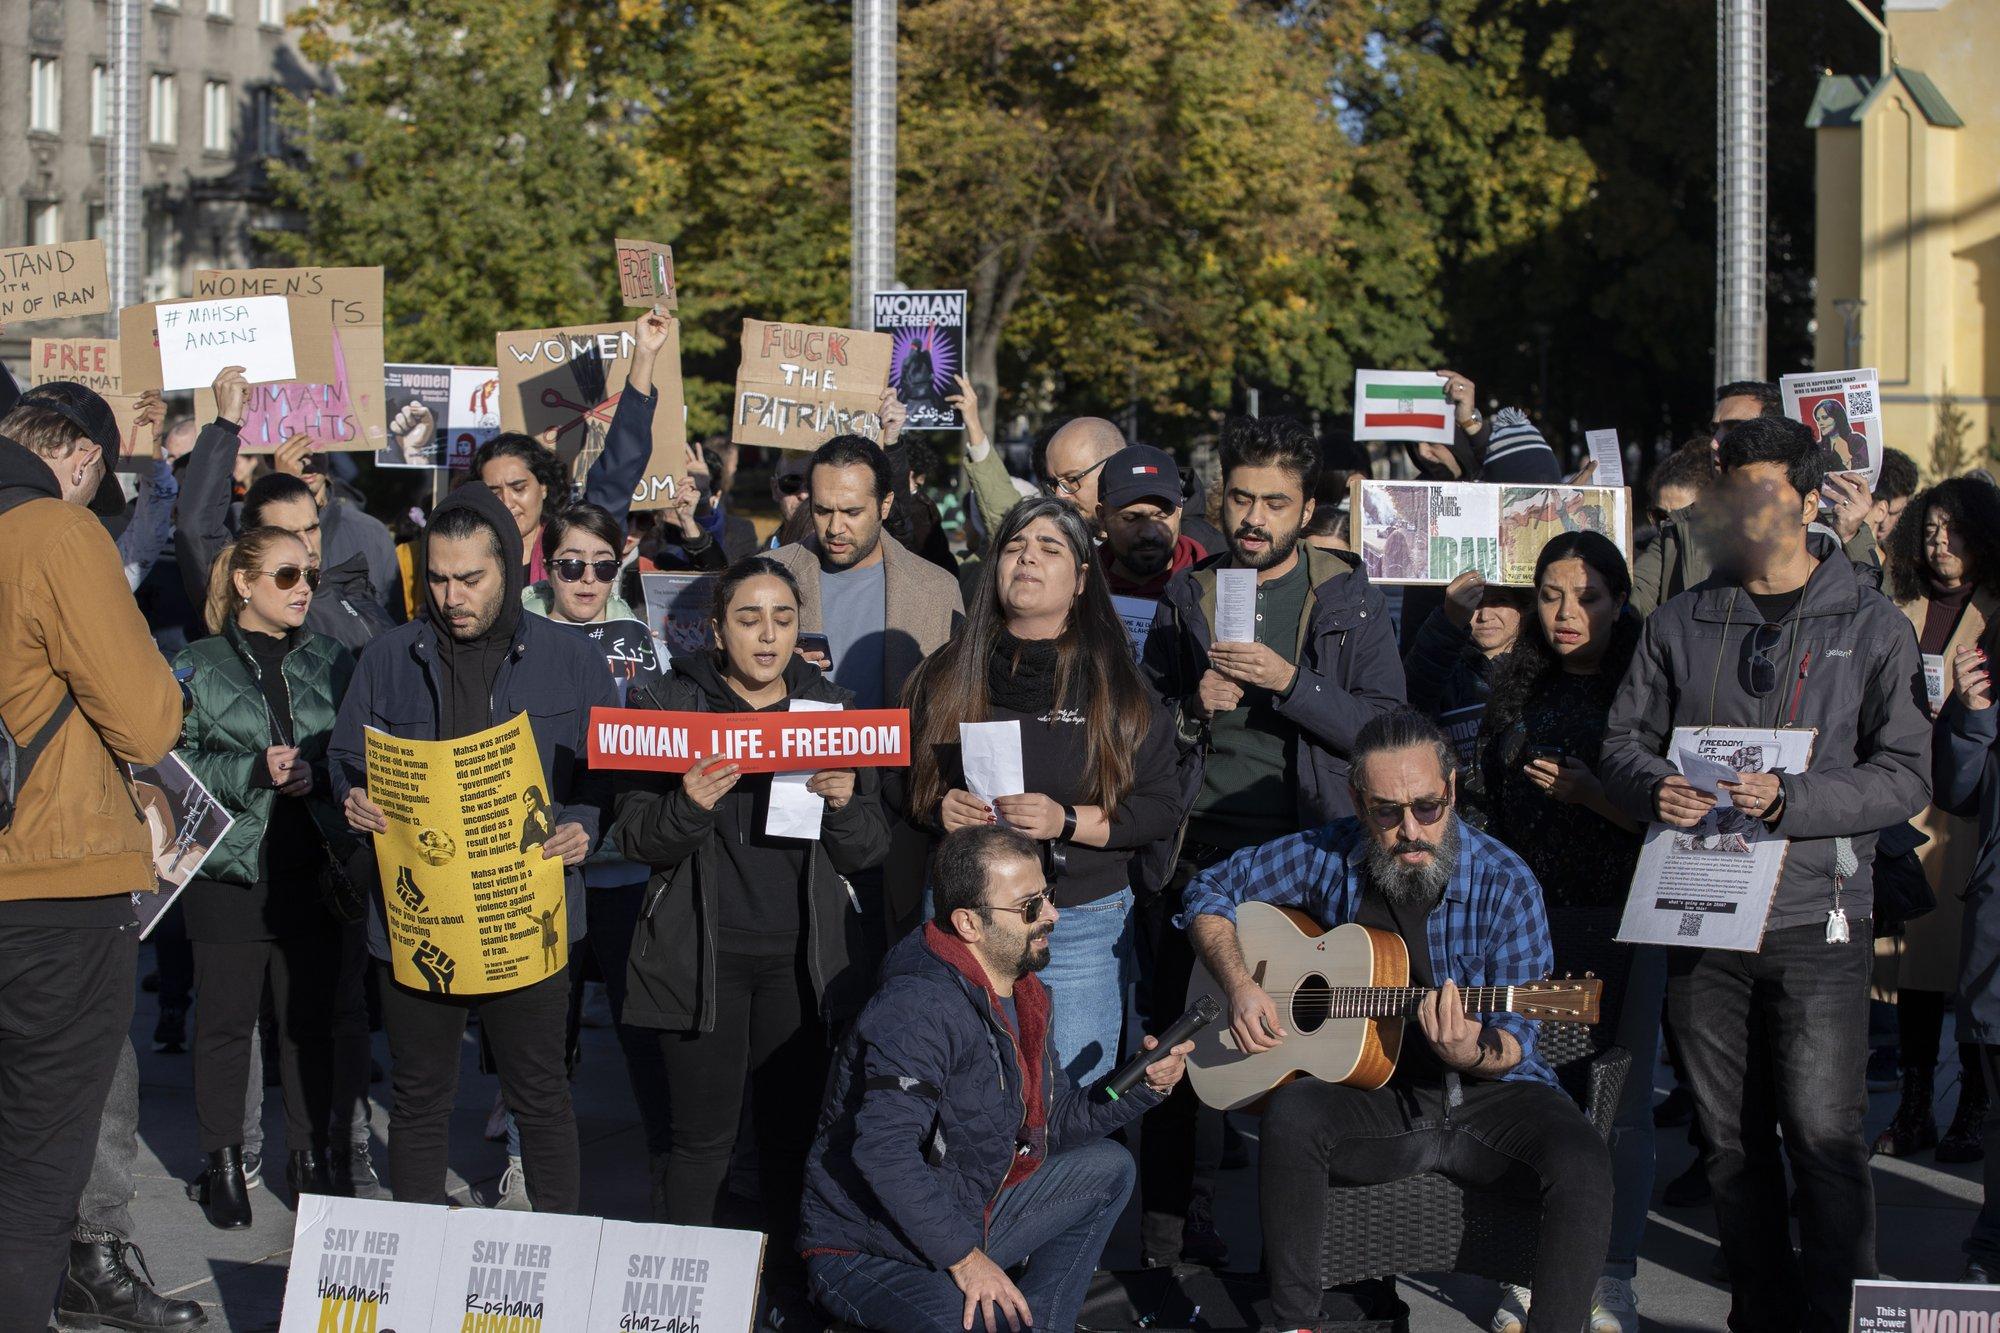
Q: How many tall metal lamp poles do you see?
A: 3